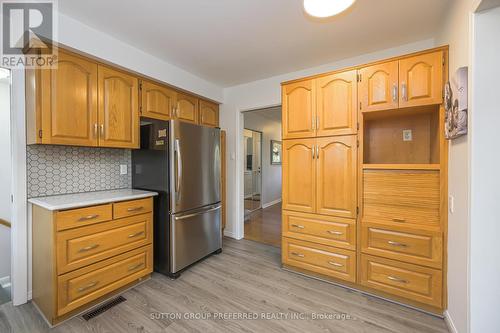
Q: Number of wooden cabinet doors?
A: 11